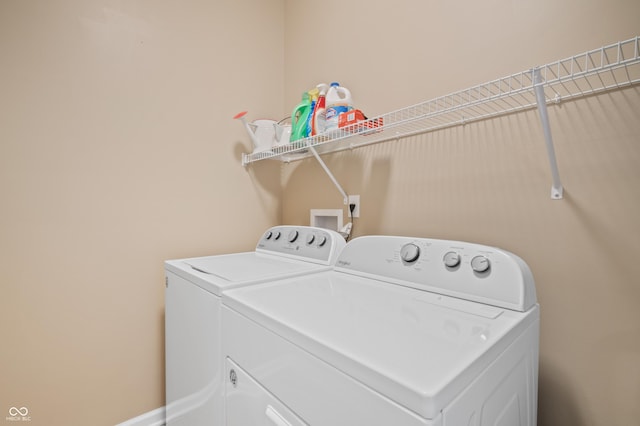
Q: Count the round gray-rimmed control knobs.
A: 8